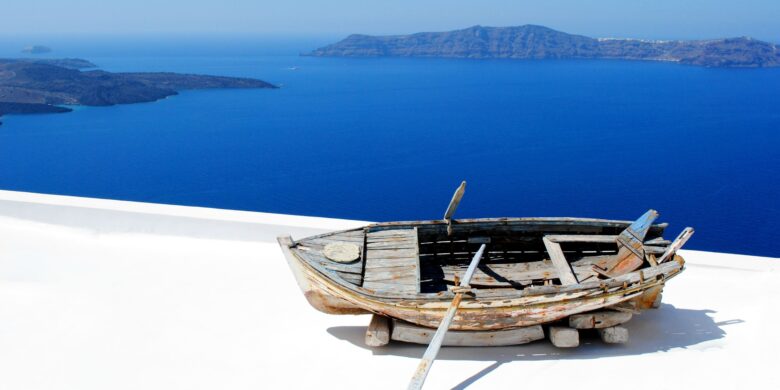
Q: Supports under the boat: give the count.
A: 5